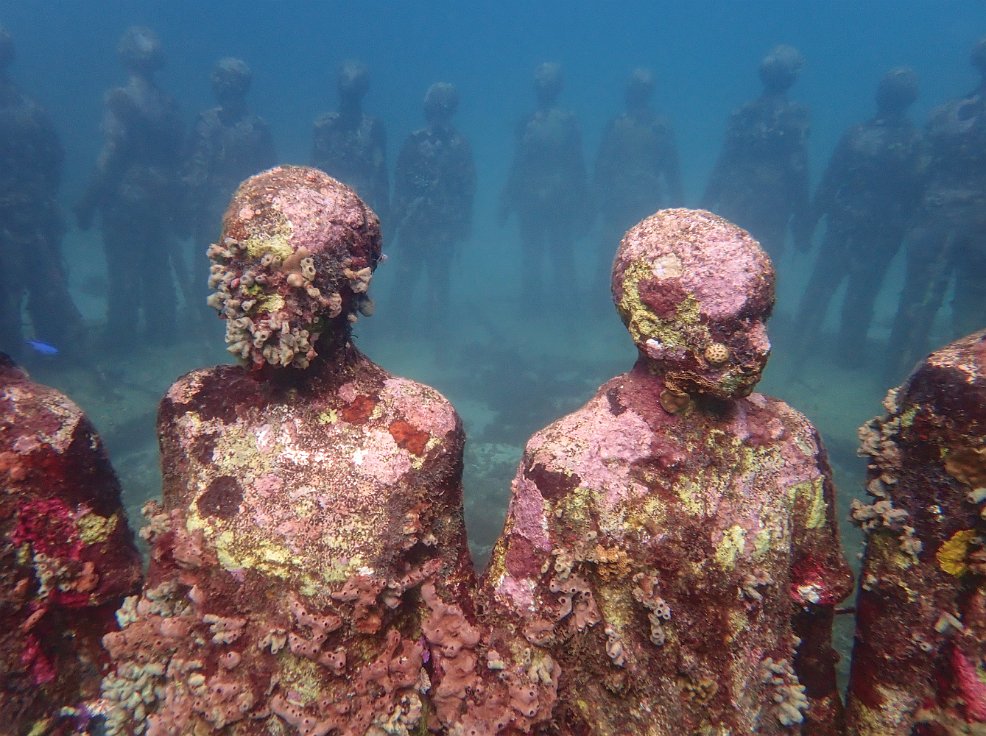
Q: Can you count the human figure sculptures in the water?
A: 14